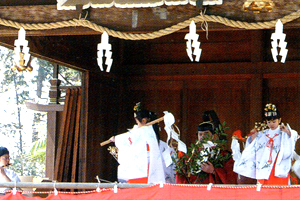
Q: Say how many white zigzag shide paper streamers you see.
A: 4